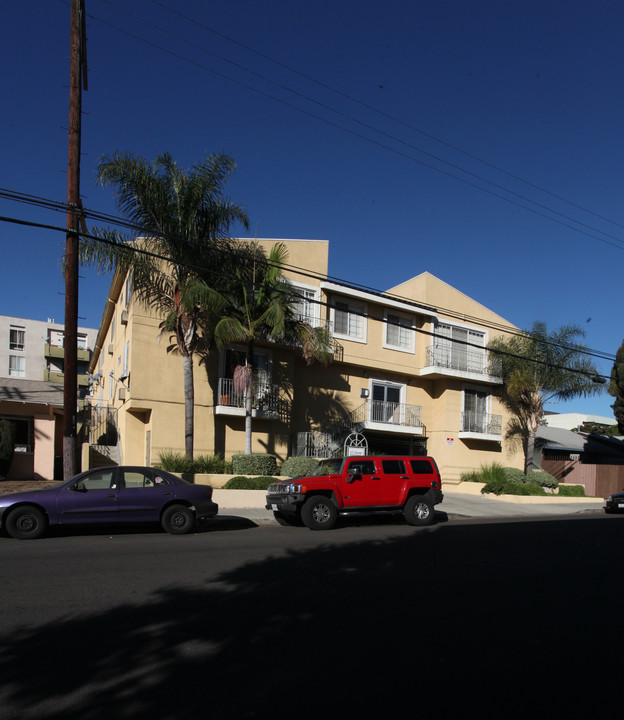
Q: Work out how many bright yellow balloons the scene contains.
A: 0